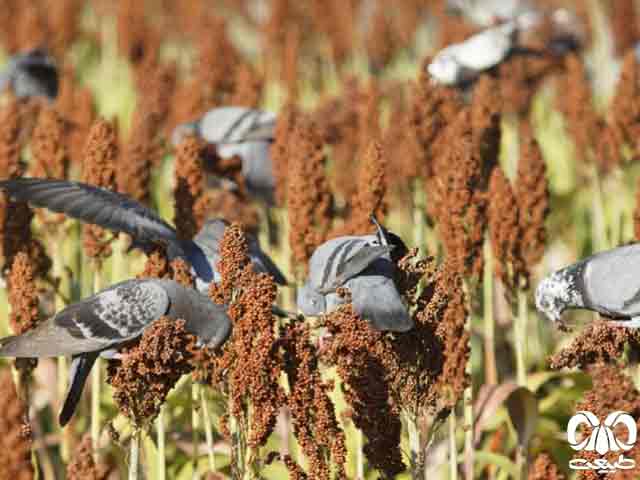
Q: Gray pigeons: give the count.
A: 6